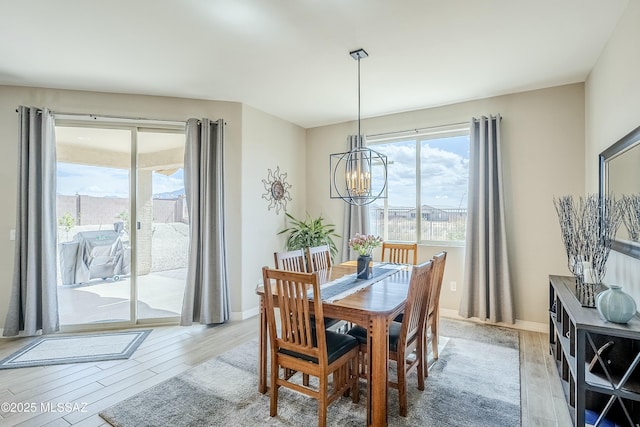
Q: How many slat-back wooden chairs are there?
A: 6